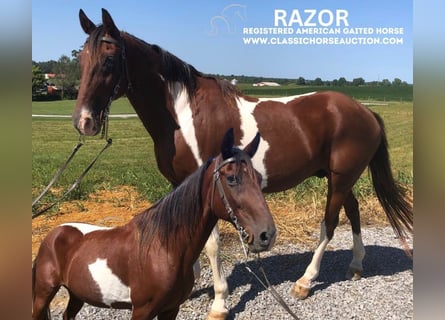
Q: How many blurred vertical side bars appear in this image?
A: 2